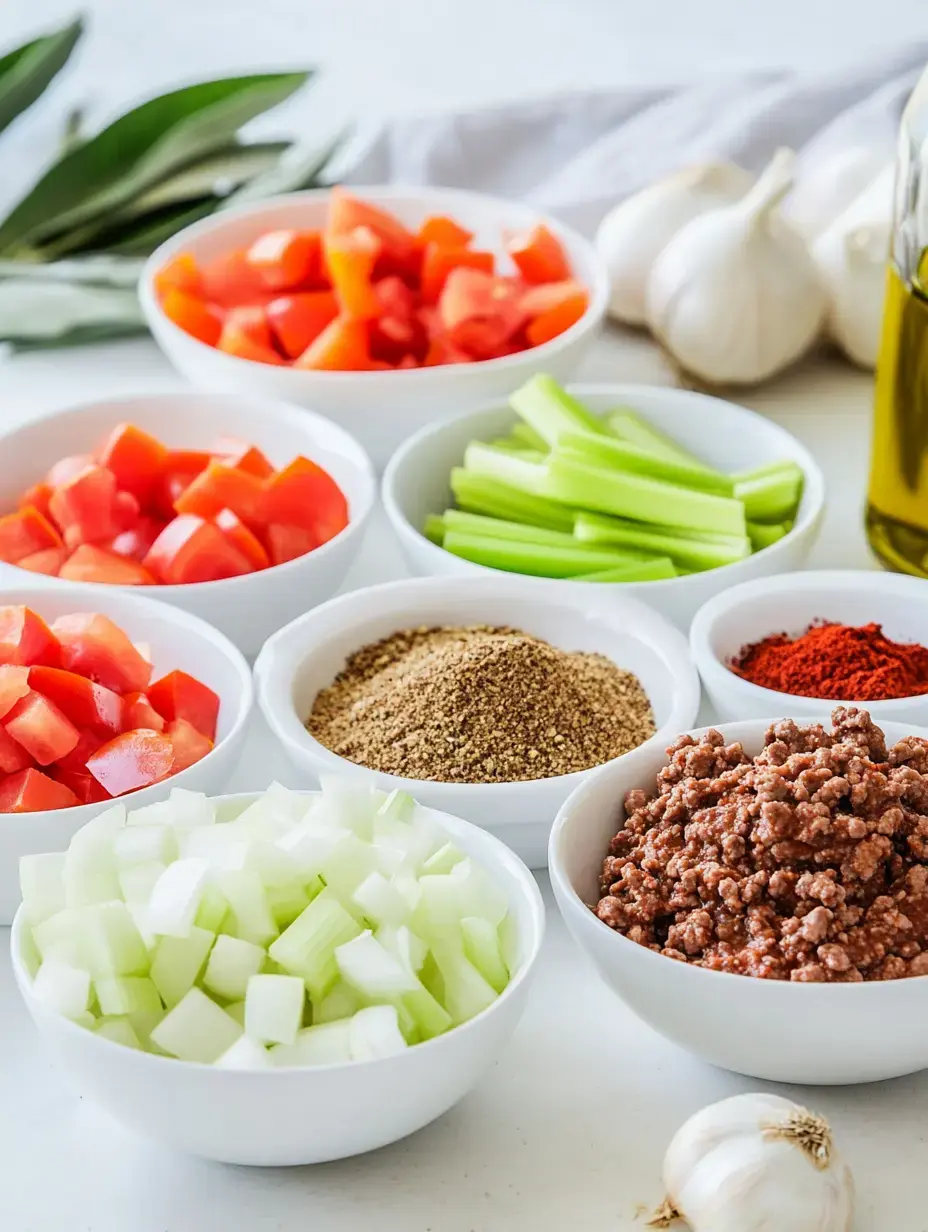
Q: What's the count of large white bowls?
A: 7